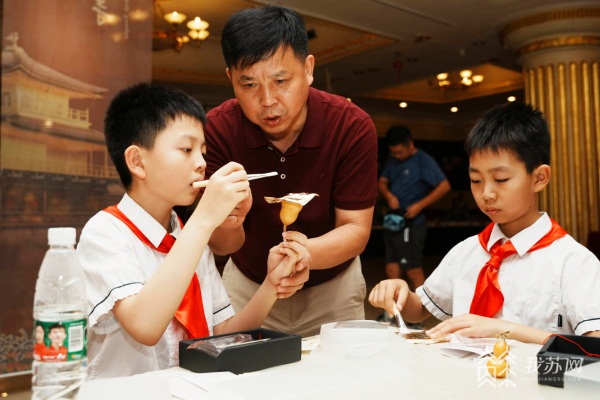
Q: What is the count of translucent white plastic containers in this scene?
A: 1